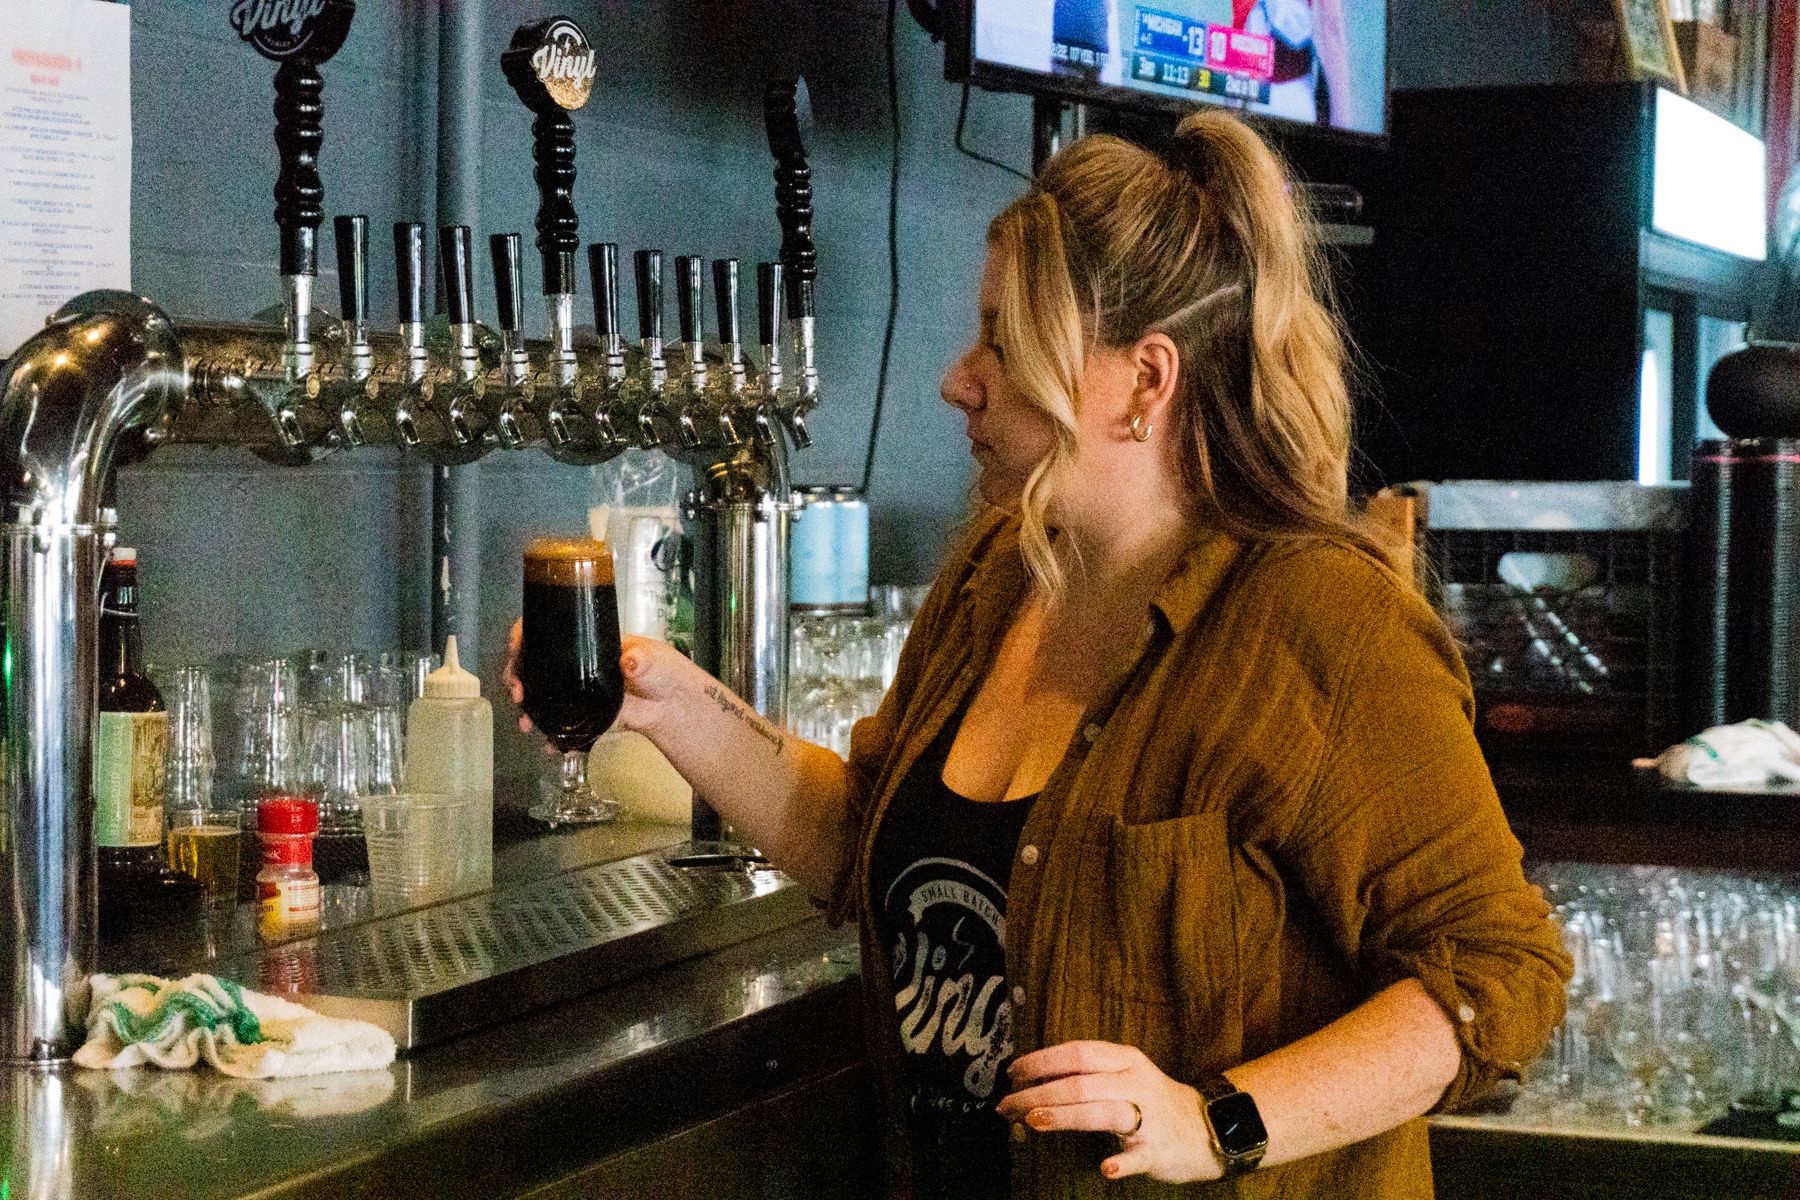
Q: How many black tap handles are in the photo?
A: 12